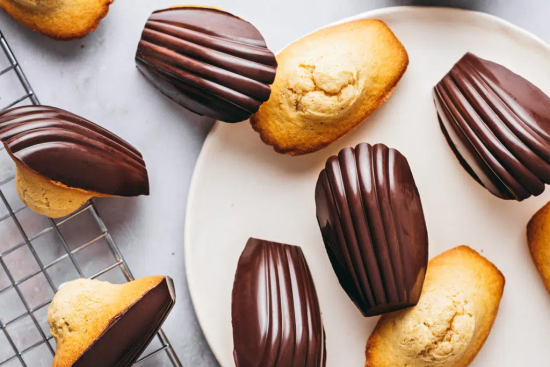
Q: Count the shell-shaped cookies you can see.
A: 10